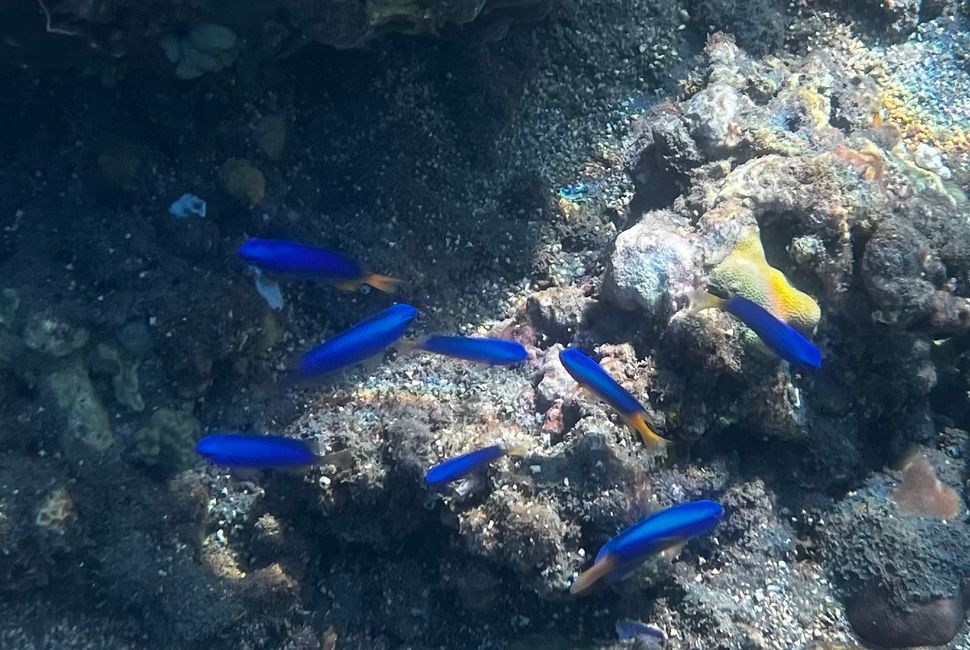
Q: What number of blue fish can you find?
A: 8